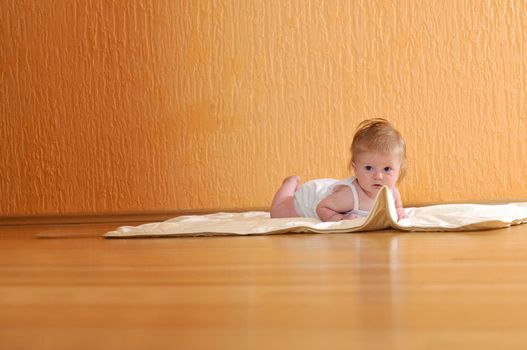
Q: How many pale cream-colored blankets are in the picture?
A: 1